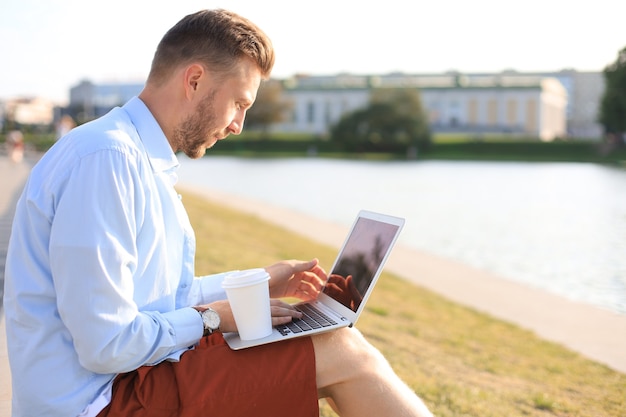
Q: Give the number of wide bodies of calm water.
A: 1